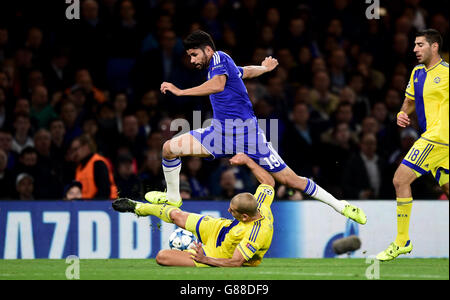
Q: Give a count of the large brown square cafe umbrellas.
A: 0